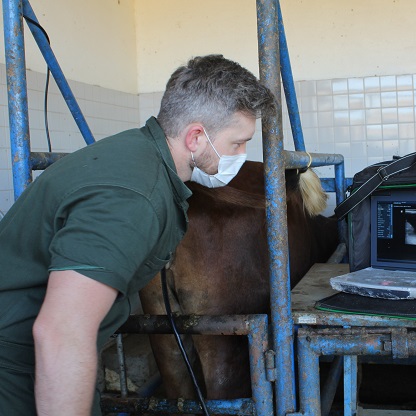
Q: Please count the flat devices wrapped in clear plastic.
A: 1